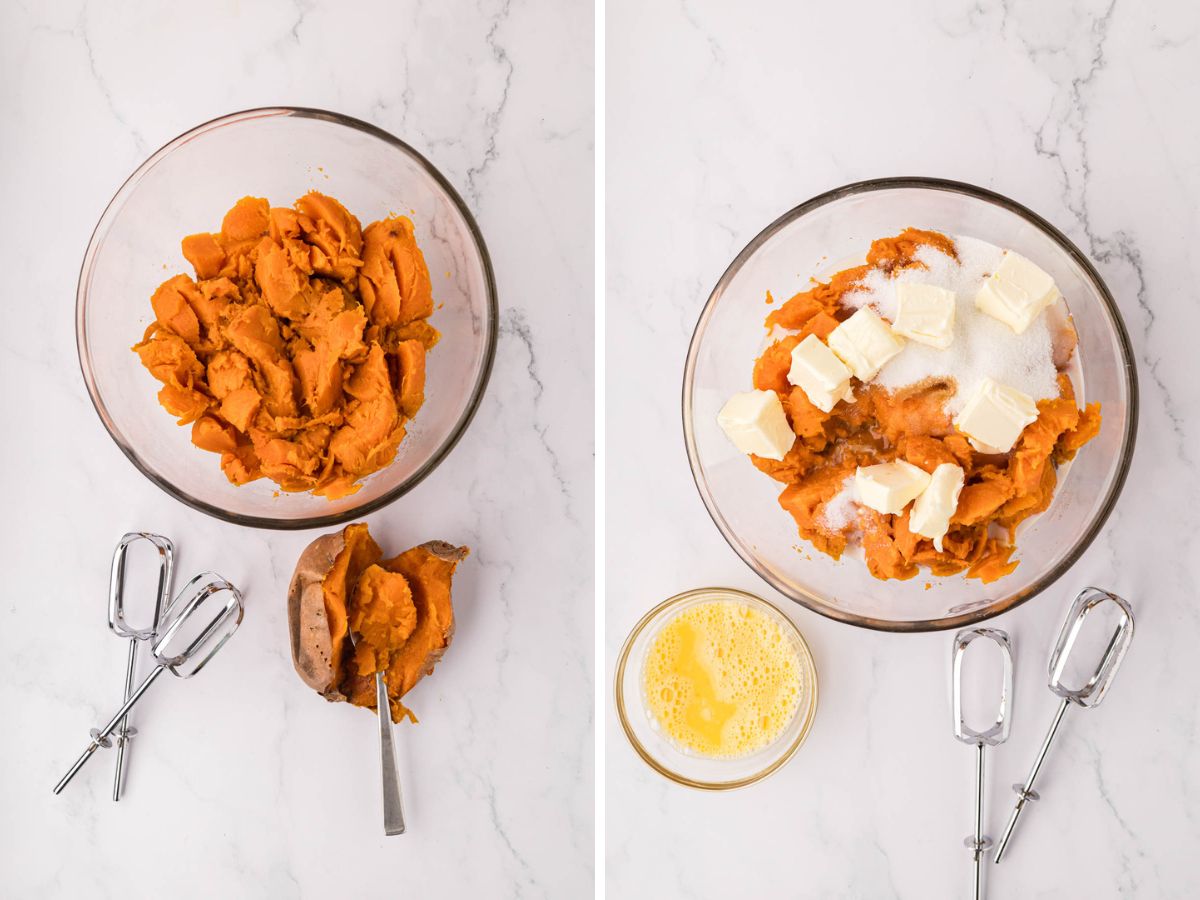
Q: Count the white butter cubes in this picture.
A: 8